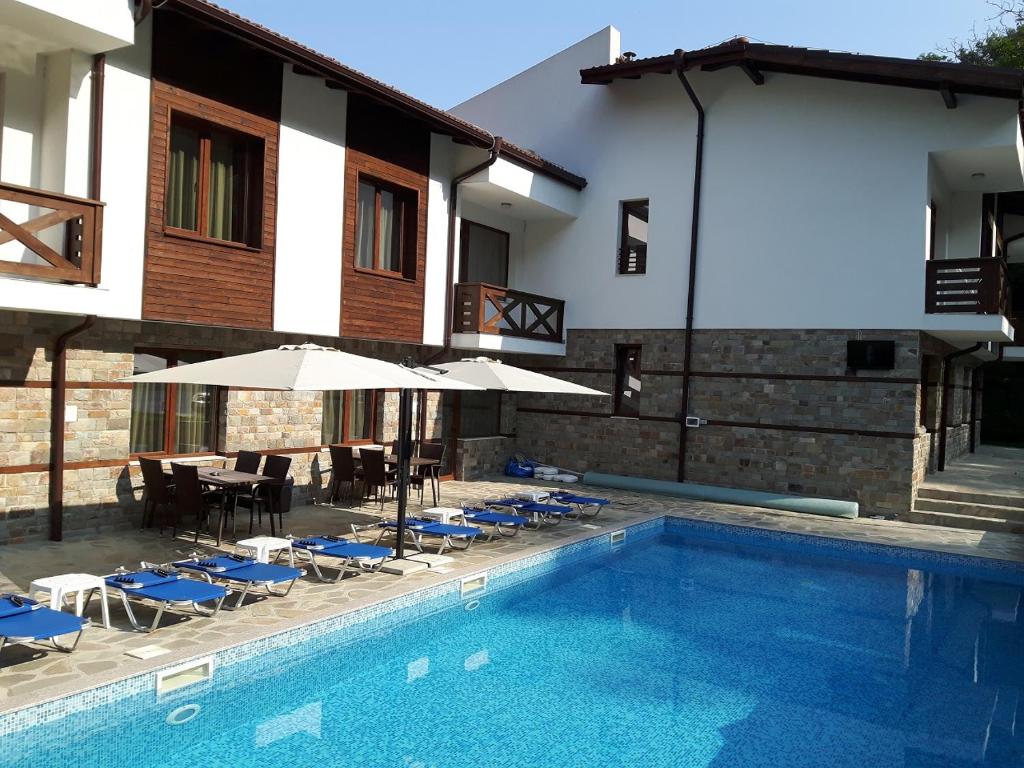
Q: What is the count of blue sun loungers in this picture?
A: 8